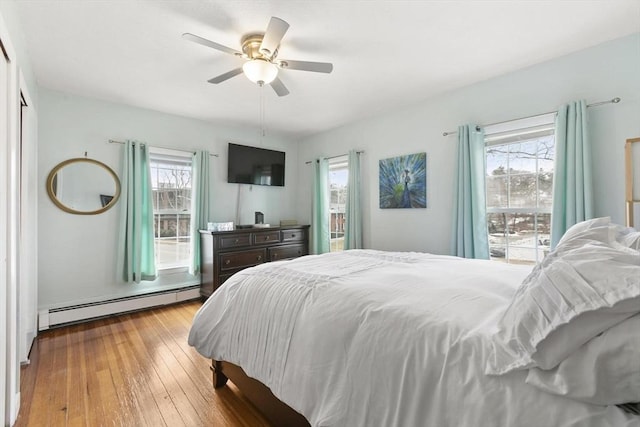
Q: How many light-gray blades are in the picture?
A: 5